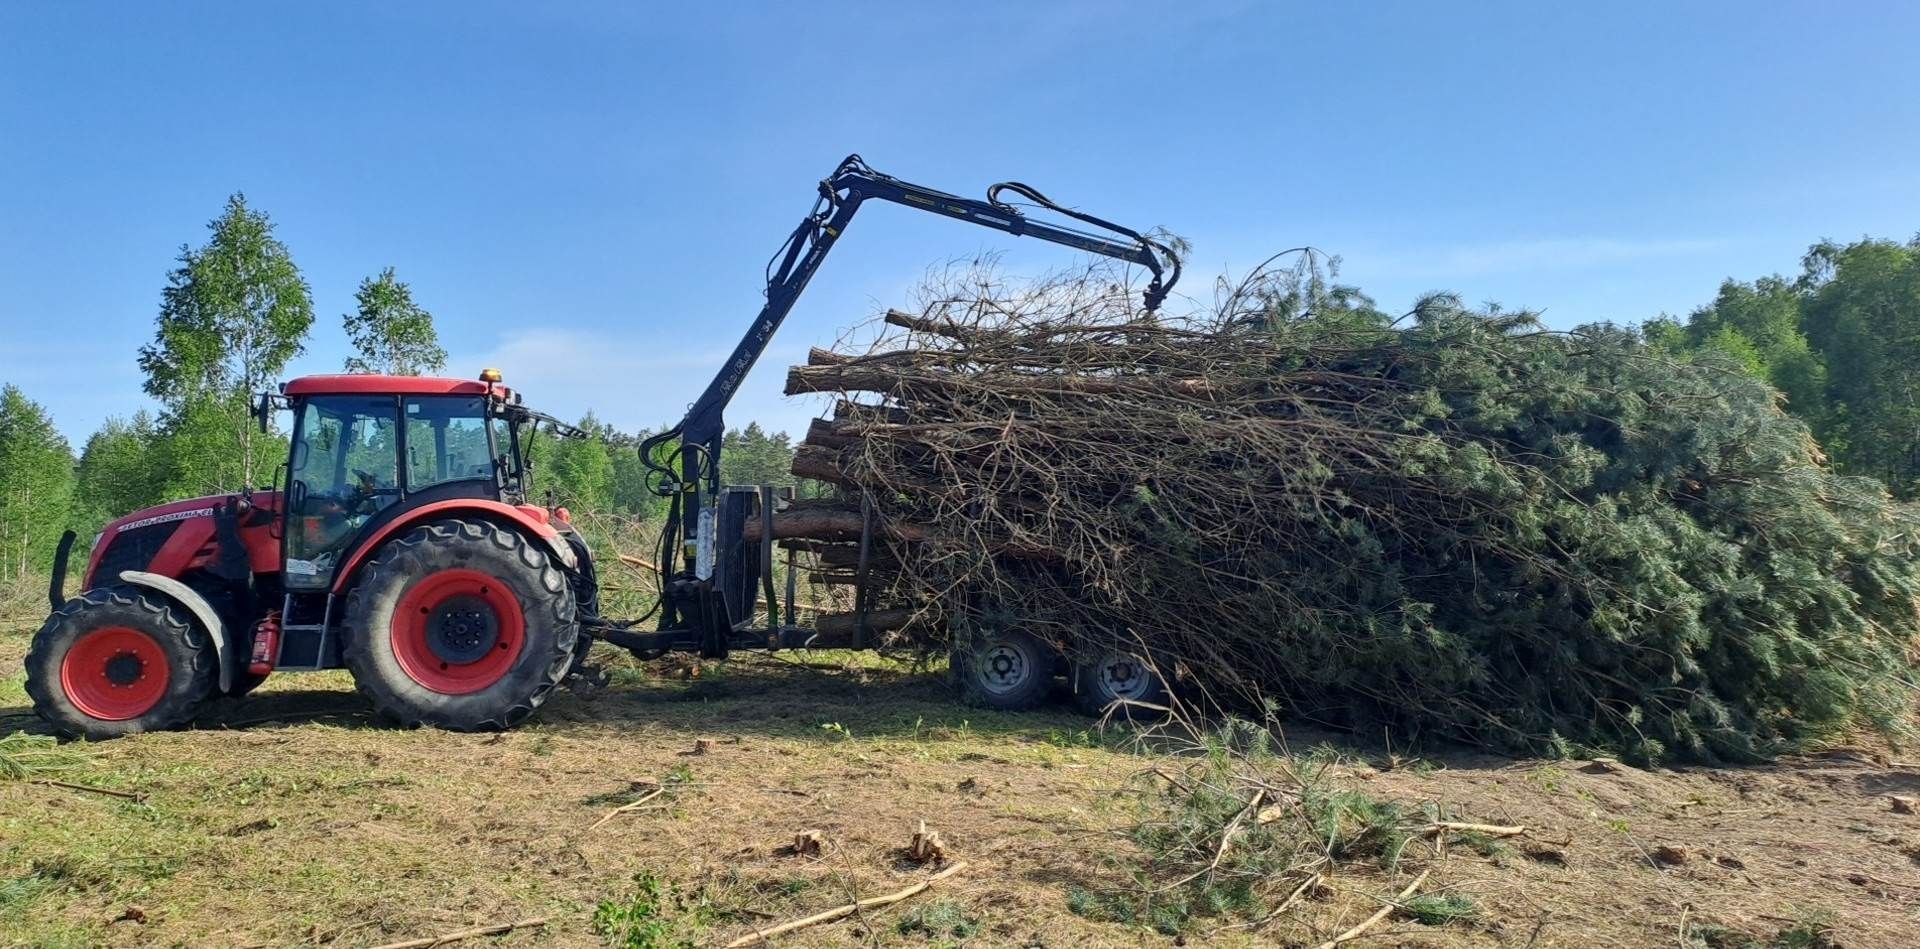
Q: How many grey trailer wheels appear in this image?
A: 2